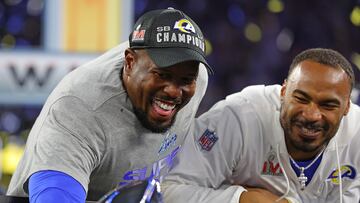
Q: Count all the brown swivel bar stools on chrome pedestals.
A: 0